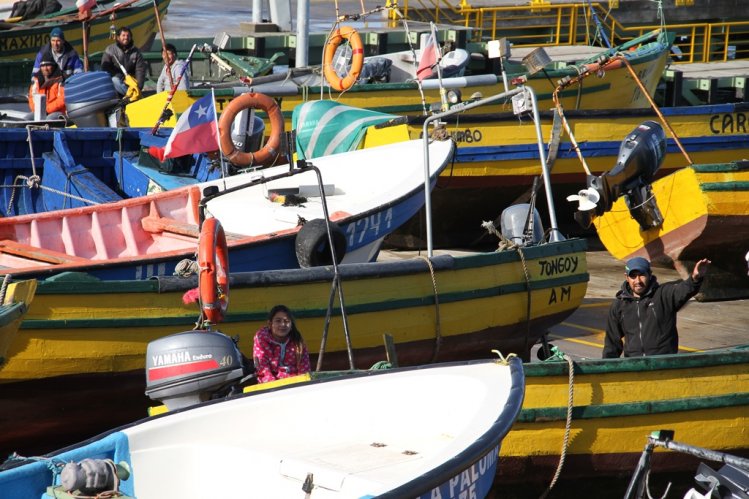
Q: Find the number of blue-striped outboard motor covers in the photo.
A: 1